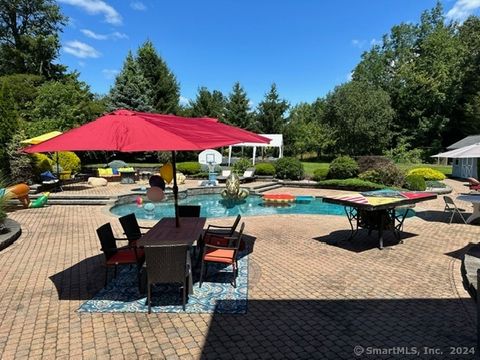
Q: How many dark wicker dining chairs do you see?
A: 6